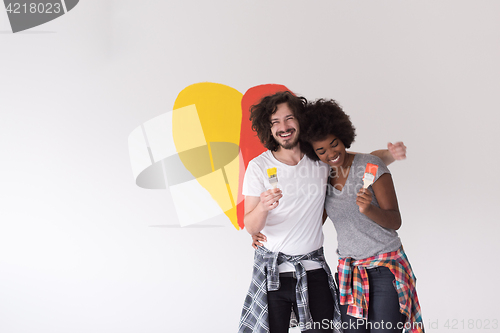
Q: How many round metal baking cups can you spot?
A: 0